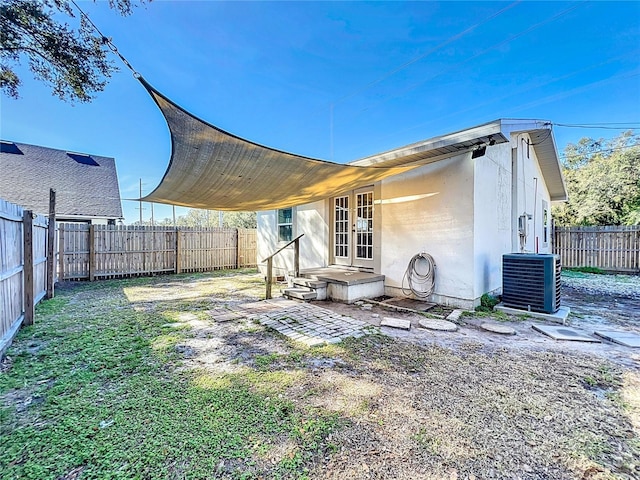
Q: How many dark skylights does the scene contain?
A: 2